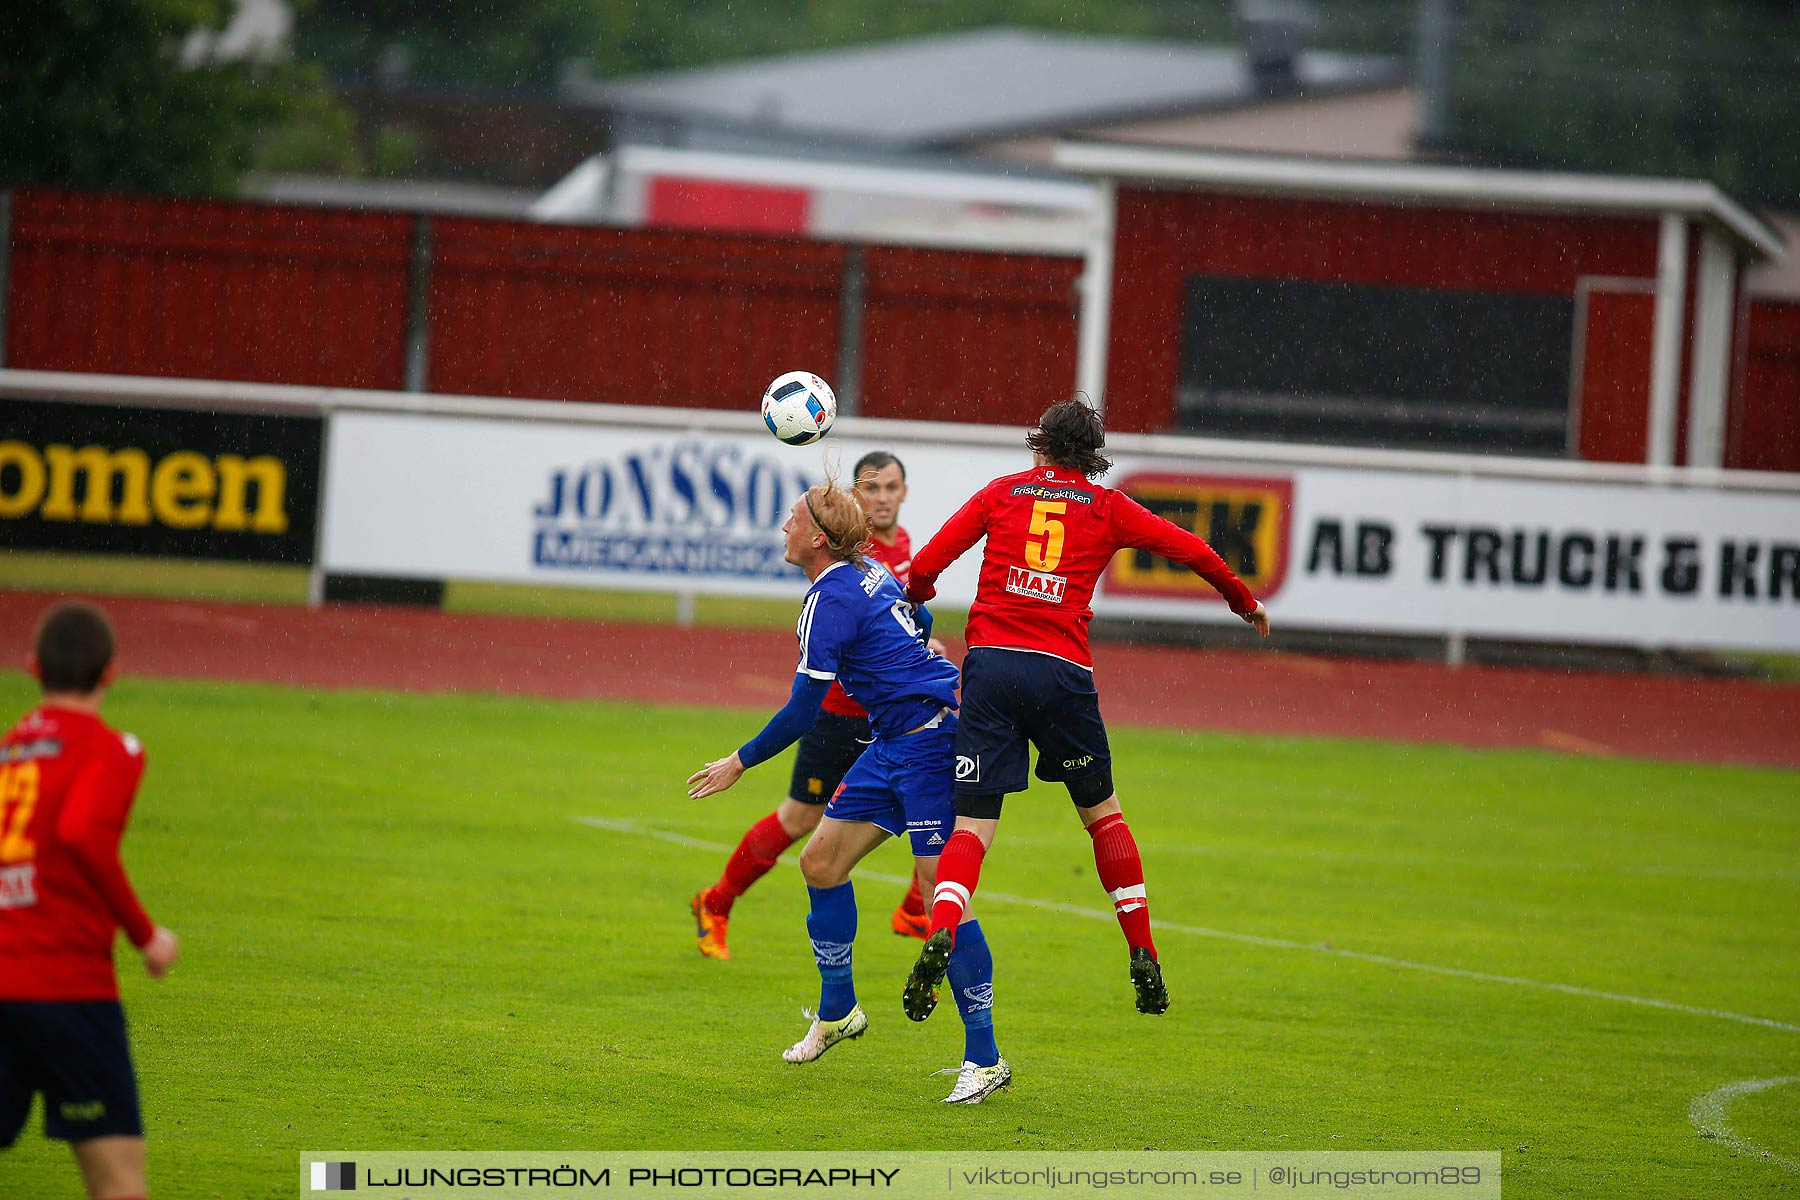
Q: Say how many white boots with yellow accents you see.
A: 2